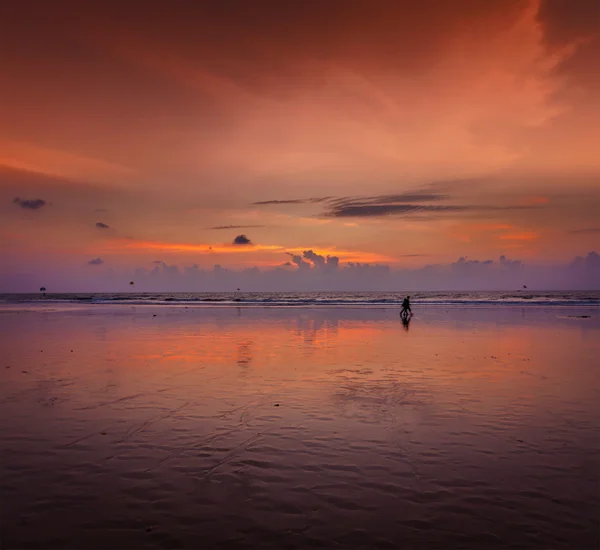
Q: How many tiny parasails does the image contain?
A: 4